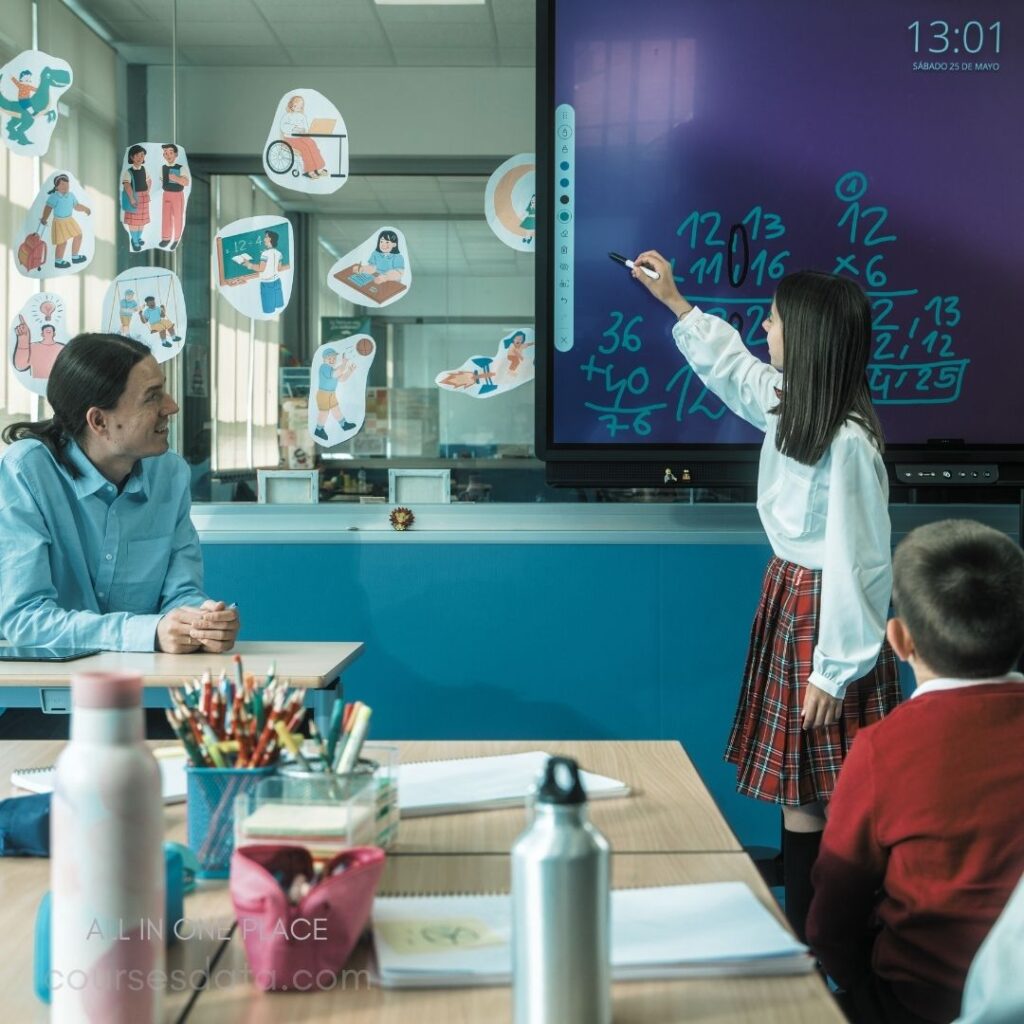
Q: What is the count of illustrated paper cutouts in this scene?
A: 11